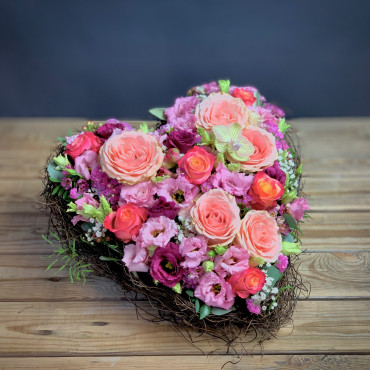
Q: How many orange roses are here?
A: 6